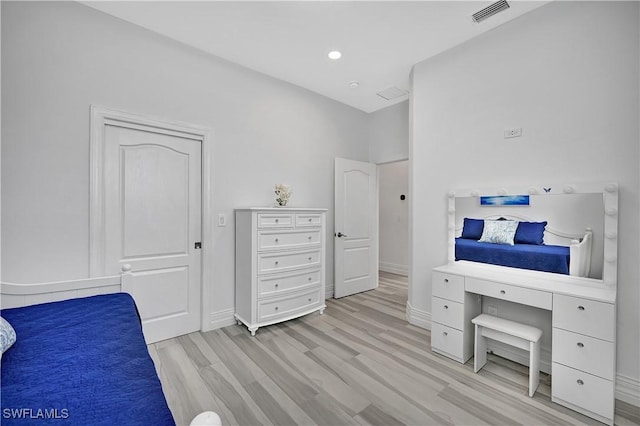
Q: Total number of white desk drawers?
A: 7